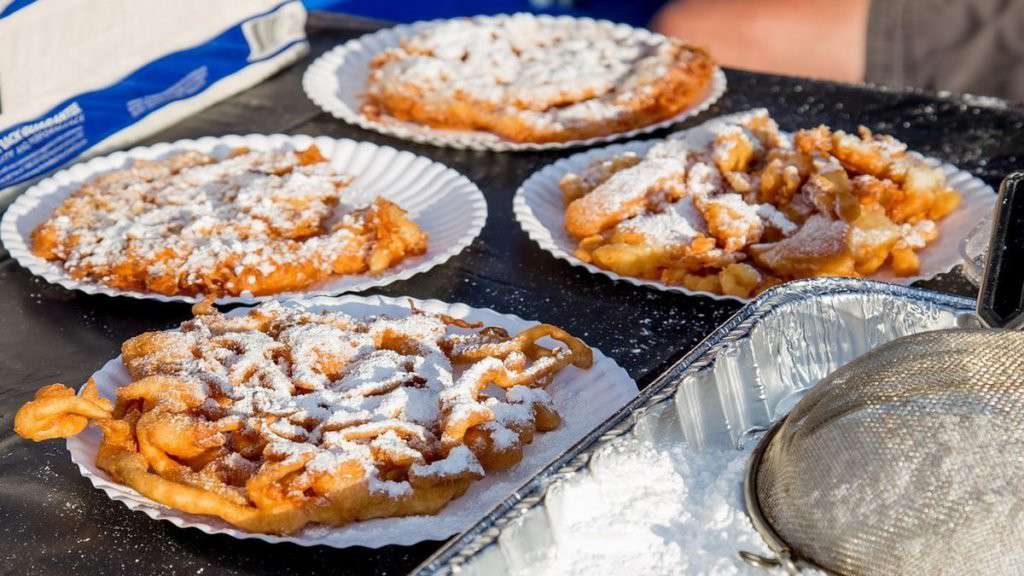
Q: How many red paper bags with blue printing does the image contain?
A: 0